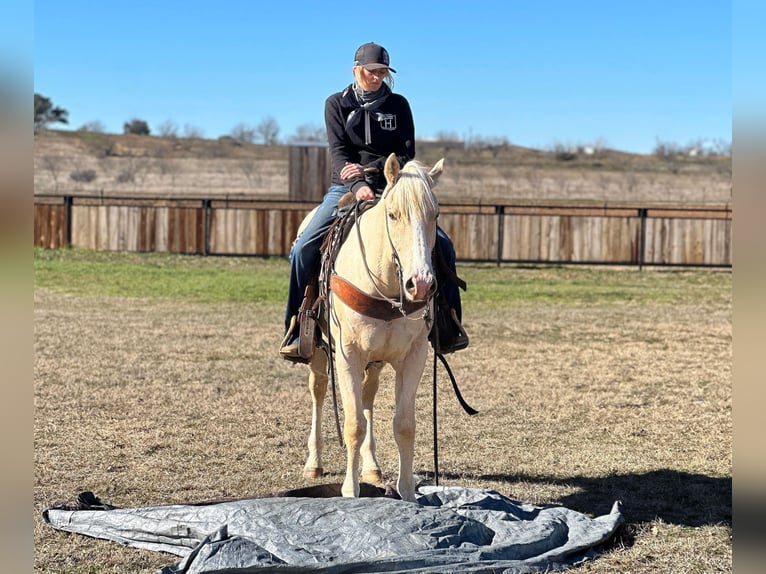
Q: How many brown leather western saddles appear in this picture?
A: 1